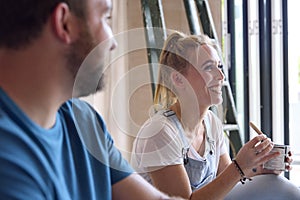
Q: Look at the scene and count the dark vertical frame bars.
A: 4